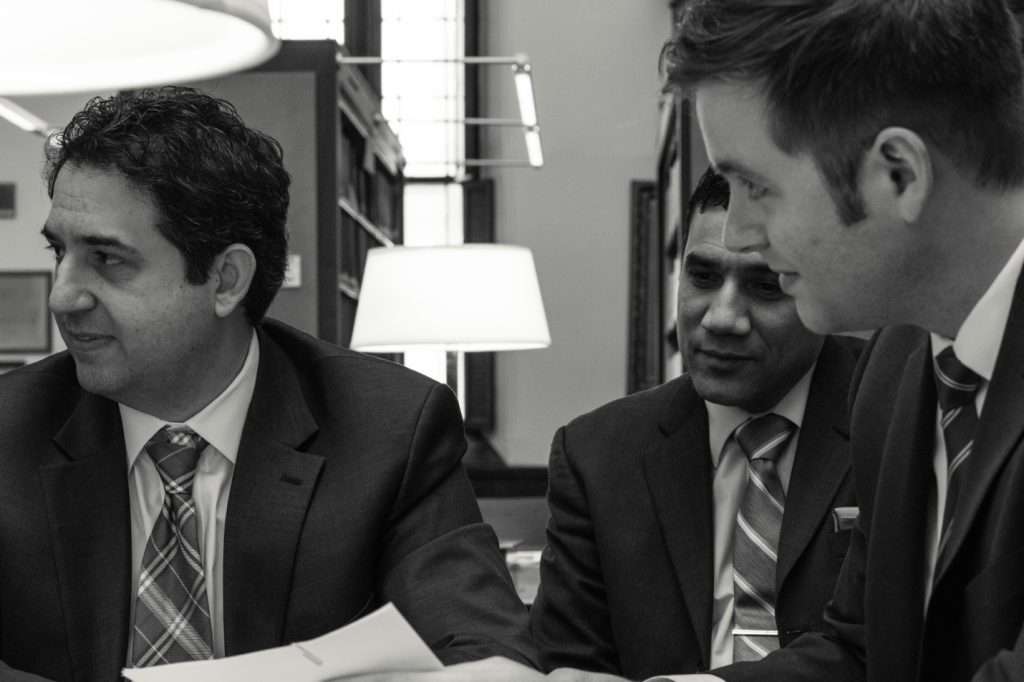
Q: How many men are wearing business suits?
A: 3